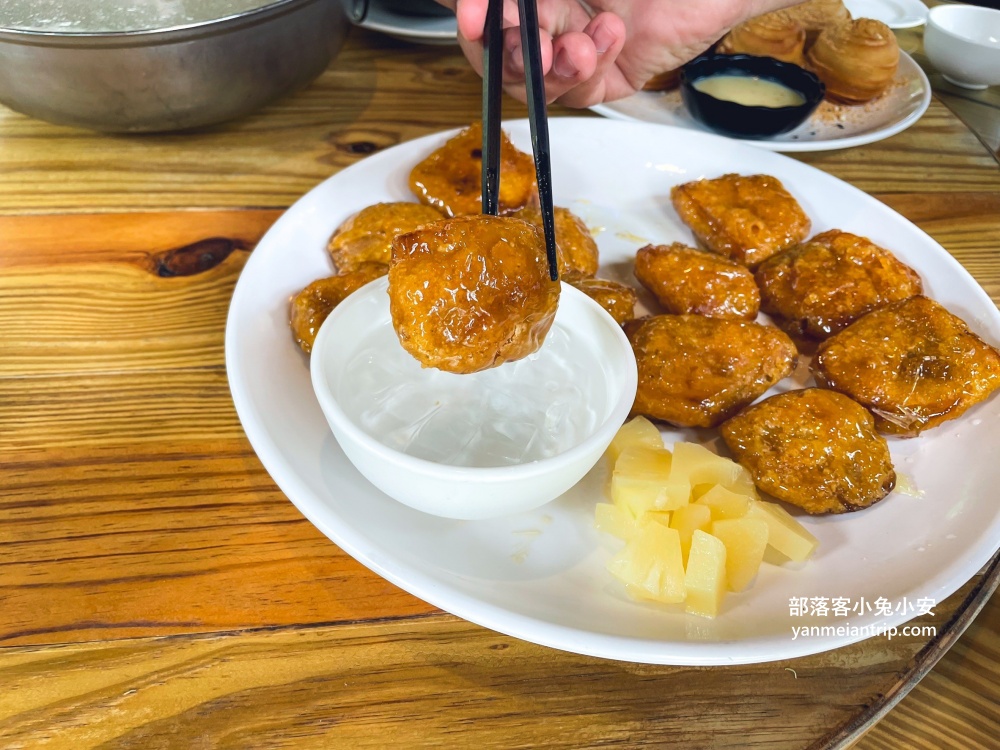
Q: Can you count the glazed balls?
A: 12